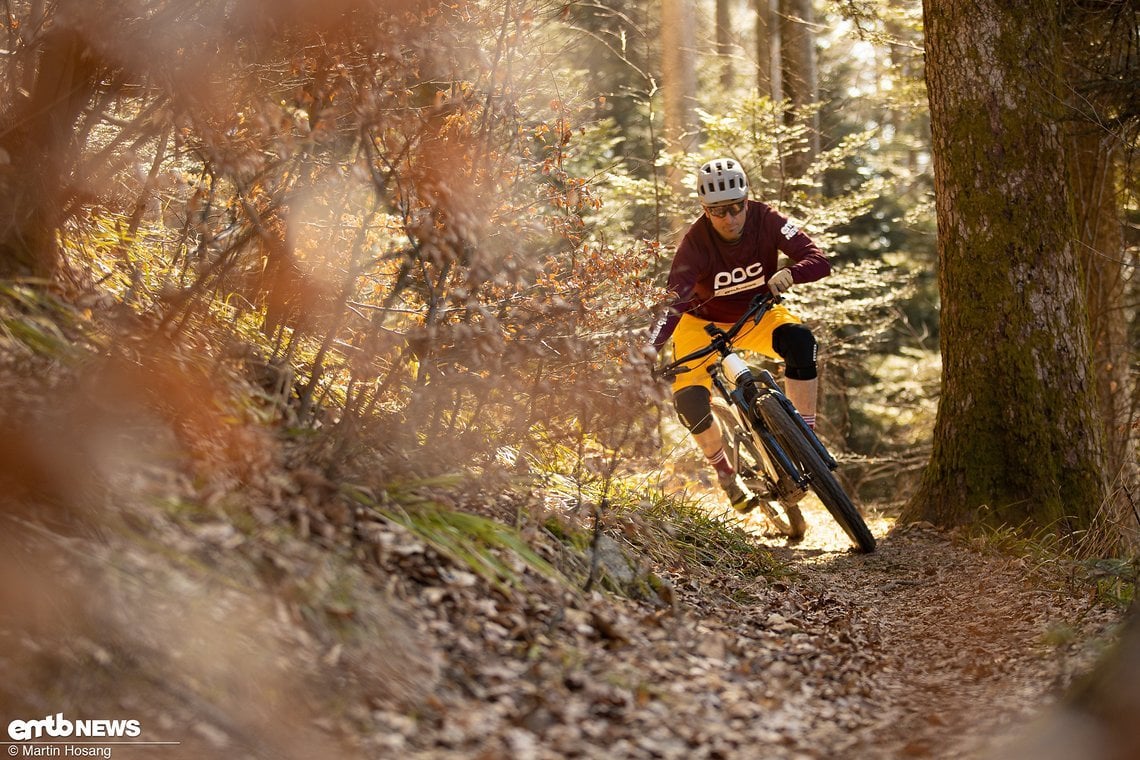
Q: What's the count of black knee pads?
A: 2